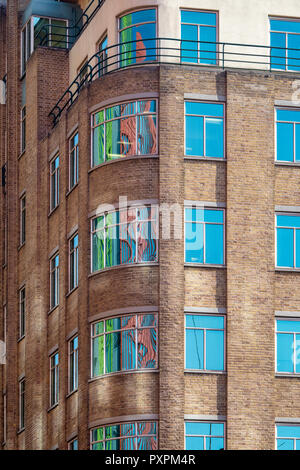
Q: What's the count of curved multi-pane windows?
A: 5